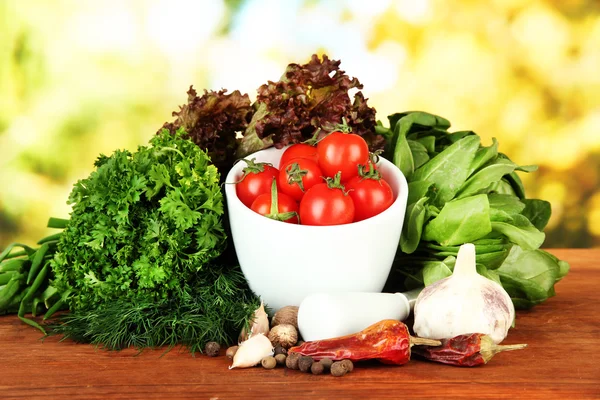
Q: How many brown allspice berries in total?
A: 11